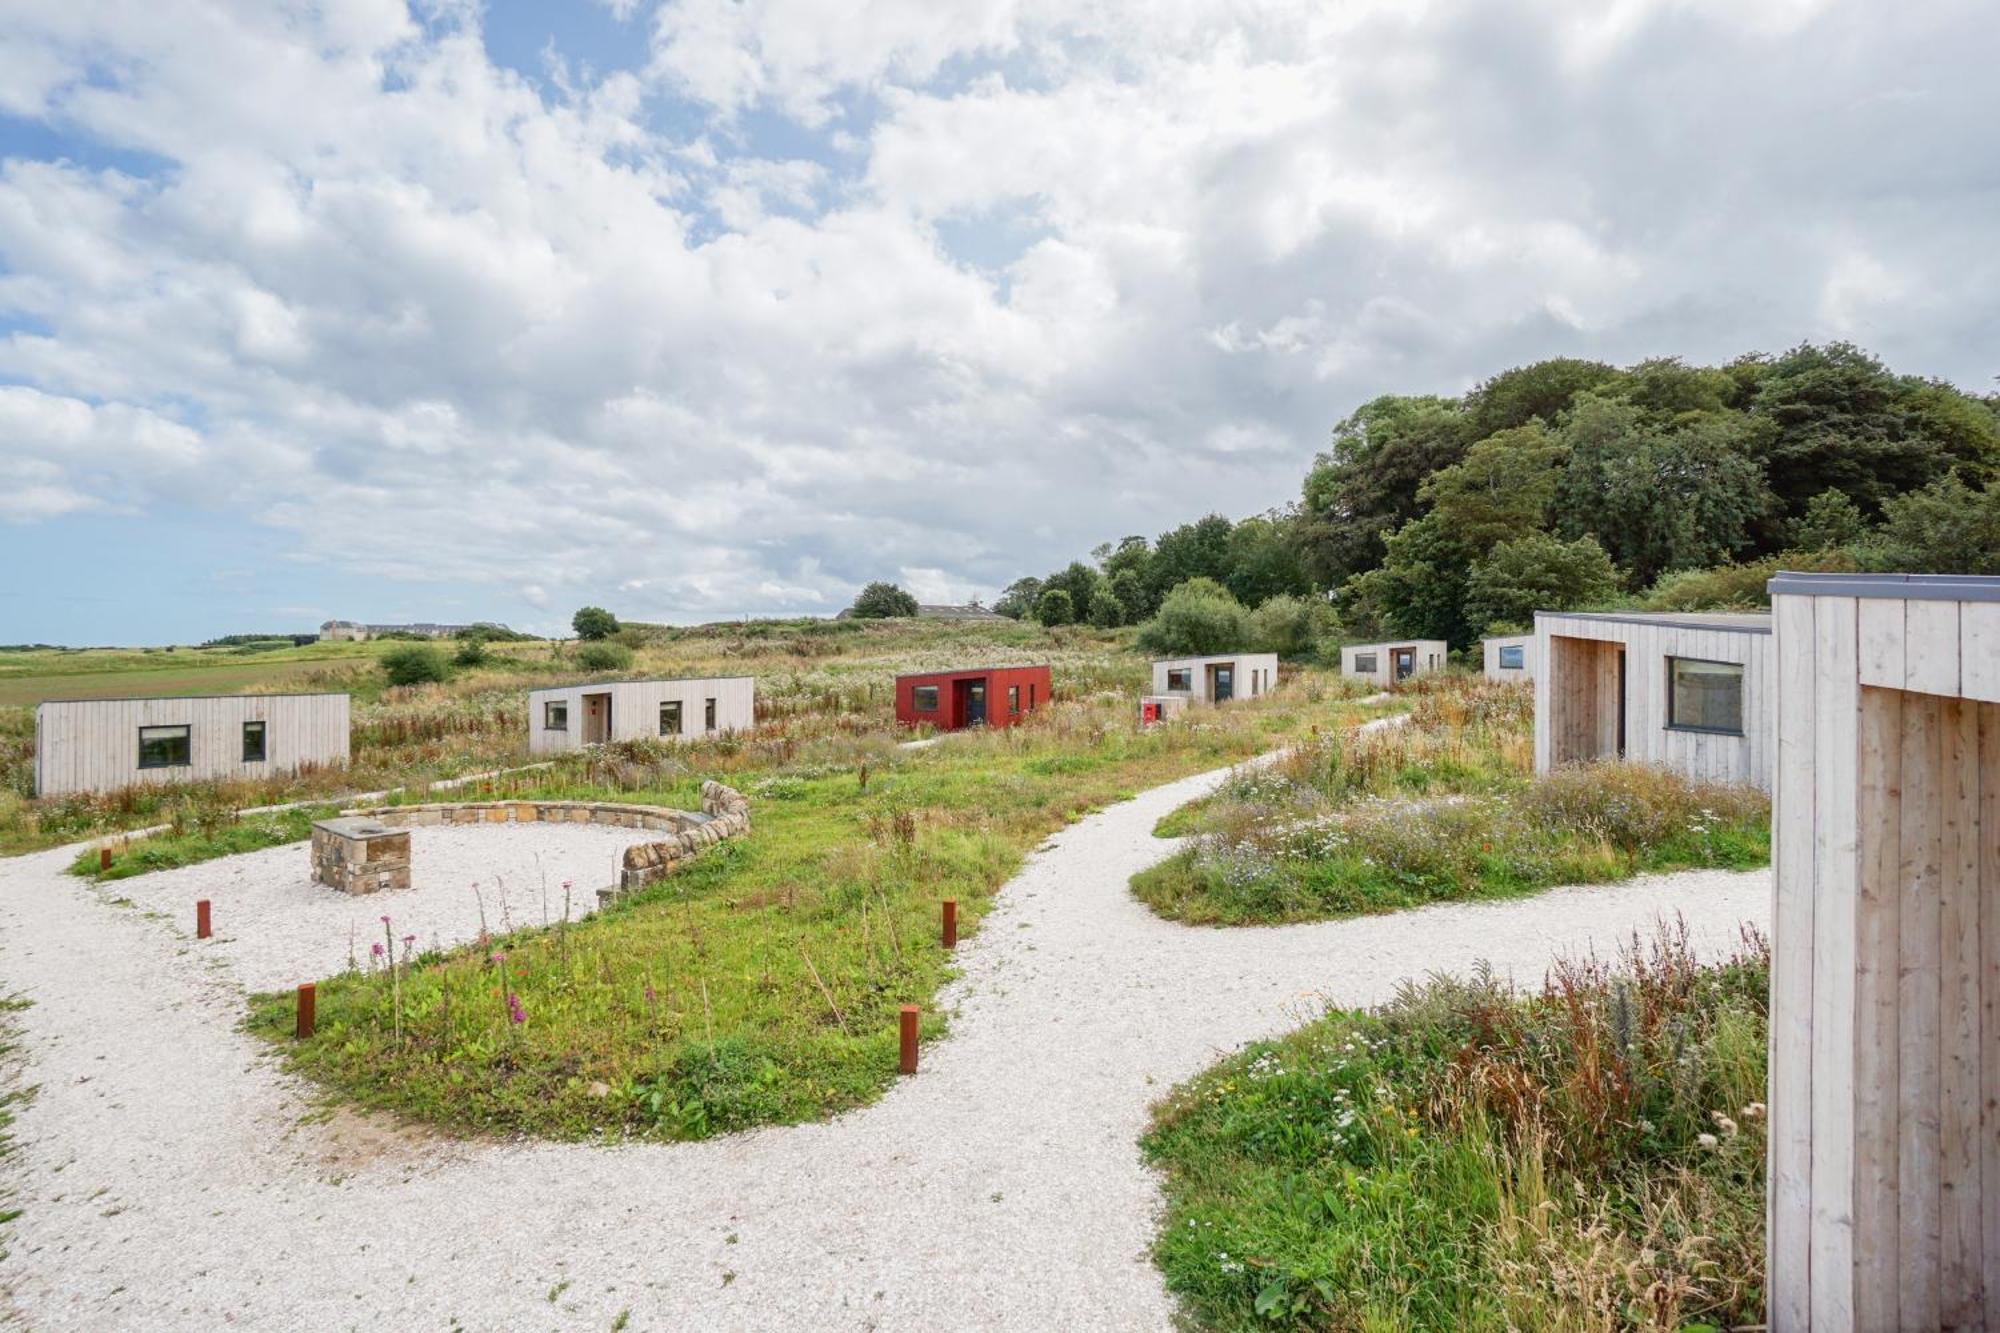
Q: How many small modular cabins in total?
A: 8